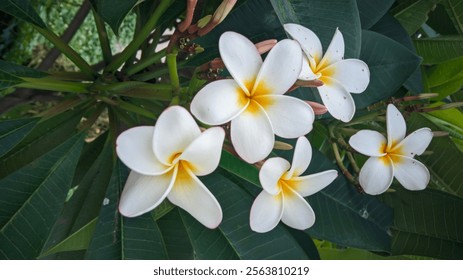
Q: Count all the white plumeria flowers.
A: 5